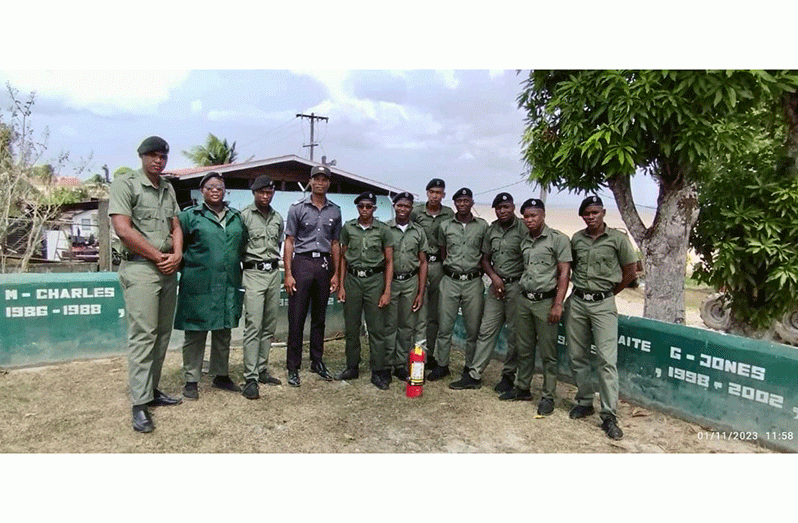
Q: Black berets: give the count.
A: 10